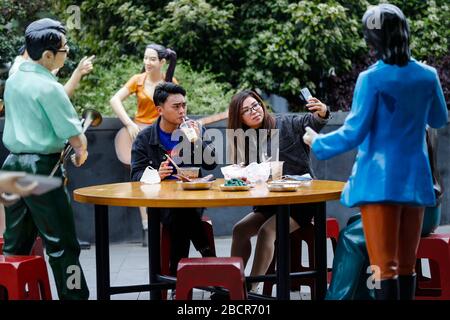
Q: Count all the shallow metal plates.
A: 3